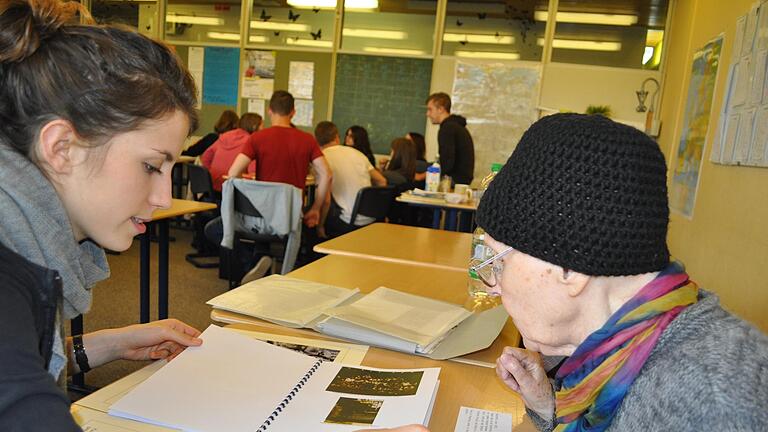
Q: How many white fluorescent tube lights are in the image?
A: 11